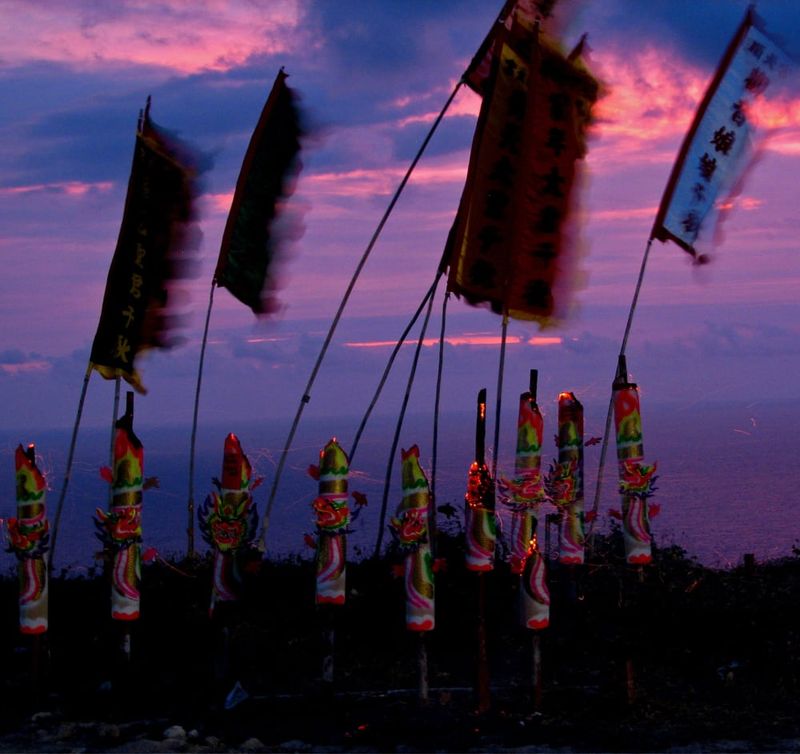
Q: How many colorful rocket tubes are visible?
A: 10